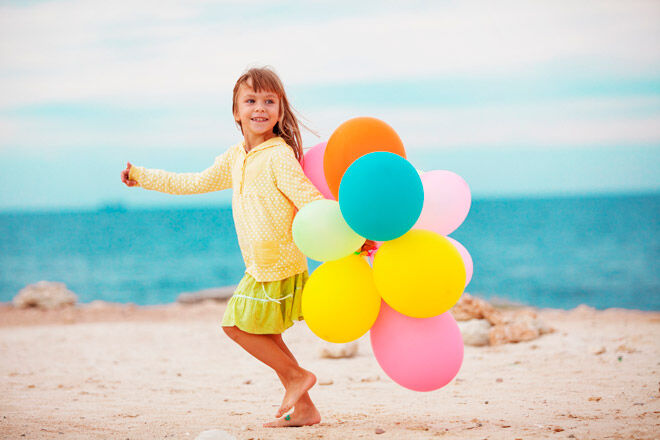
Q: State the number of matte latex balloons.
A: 9